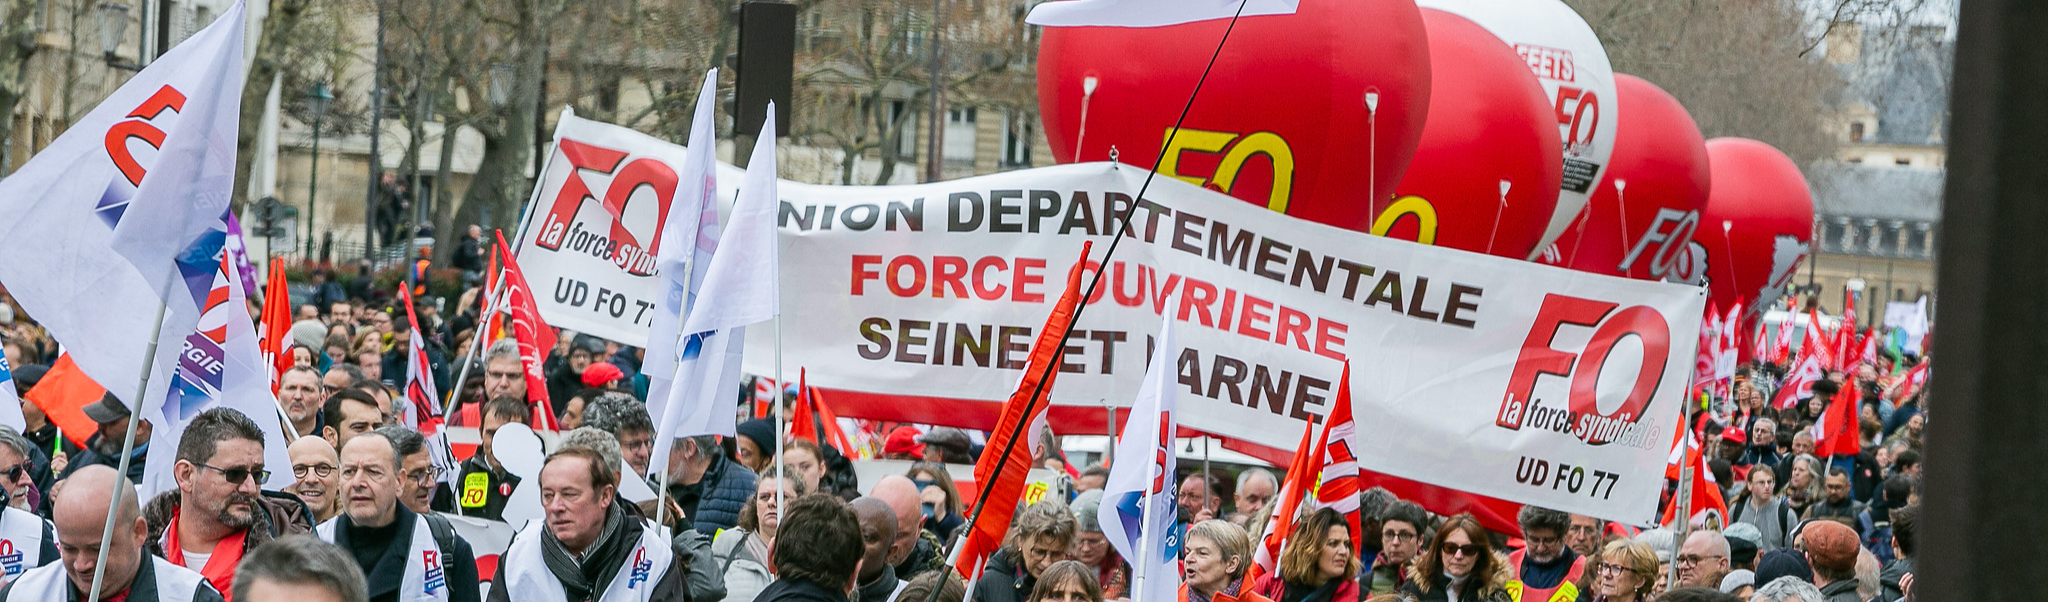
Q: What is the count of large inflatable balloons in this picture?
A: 5